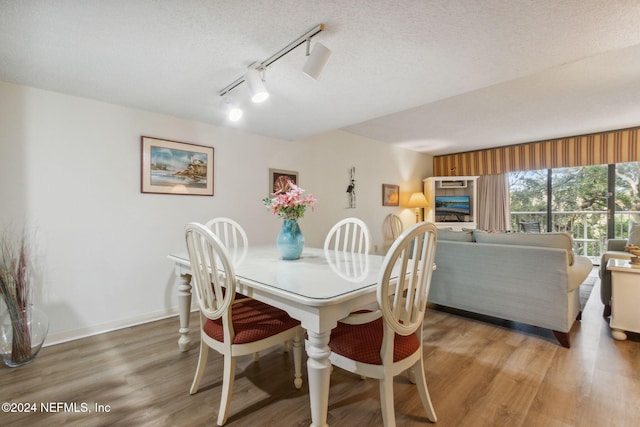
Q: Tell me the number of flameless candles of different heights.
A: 0